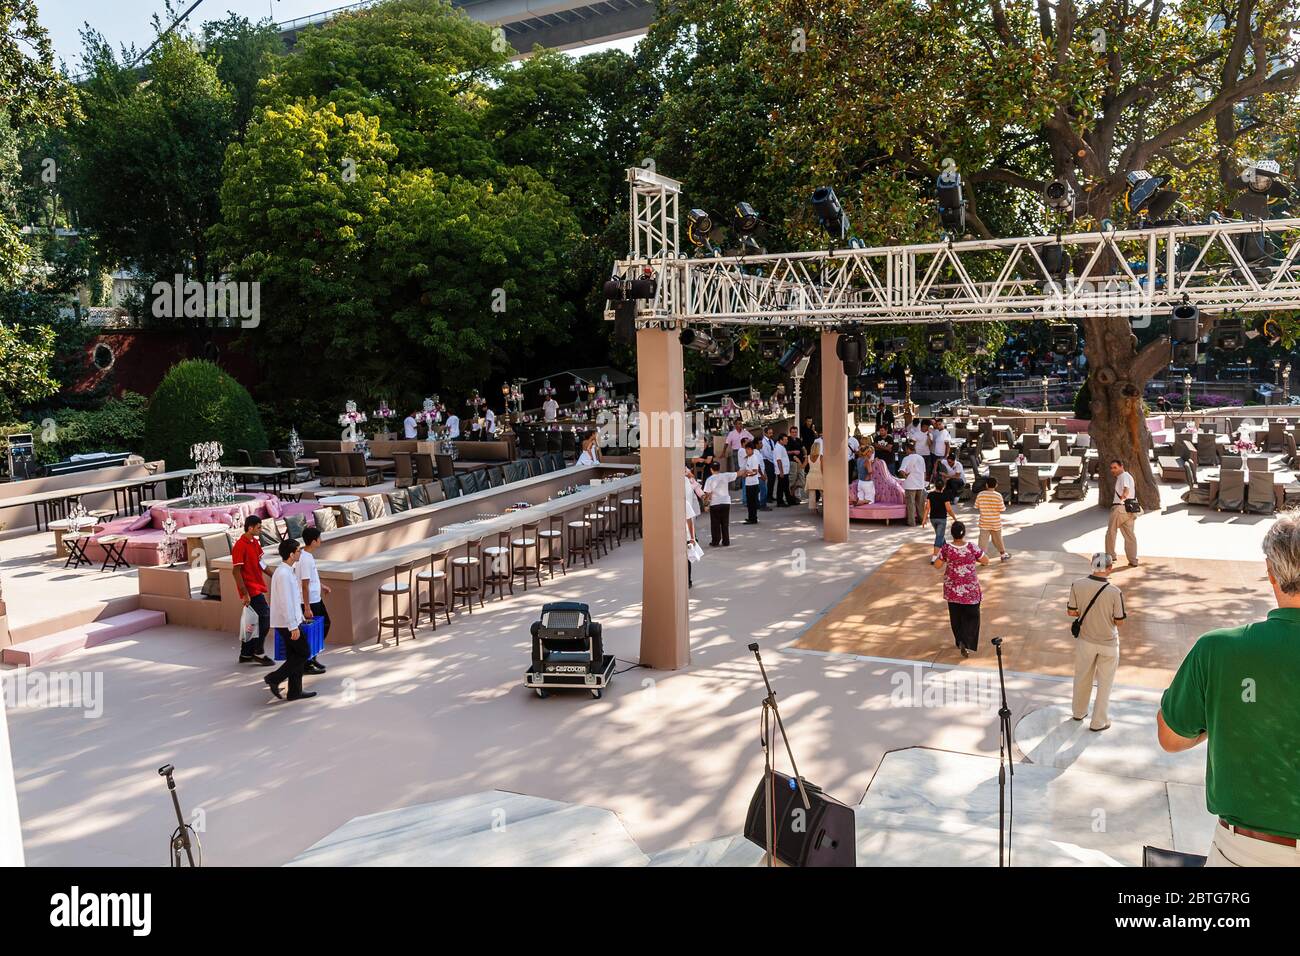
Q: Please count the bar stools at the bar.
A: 10